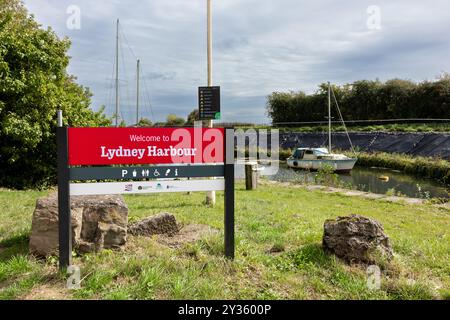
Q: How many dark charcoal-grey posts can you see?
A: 2